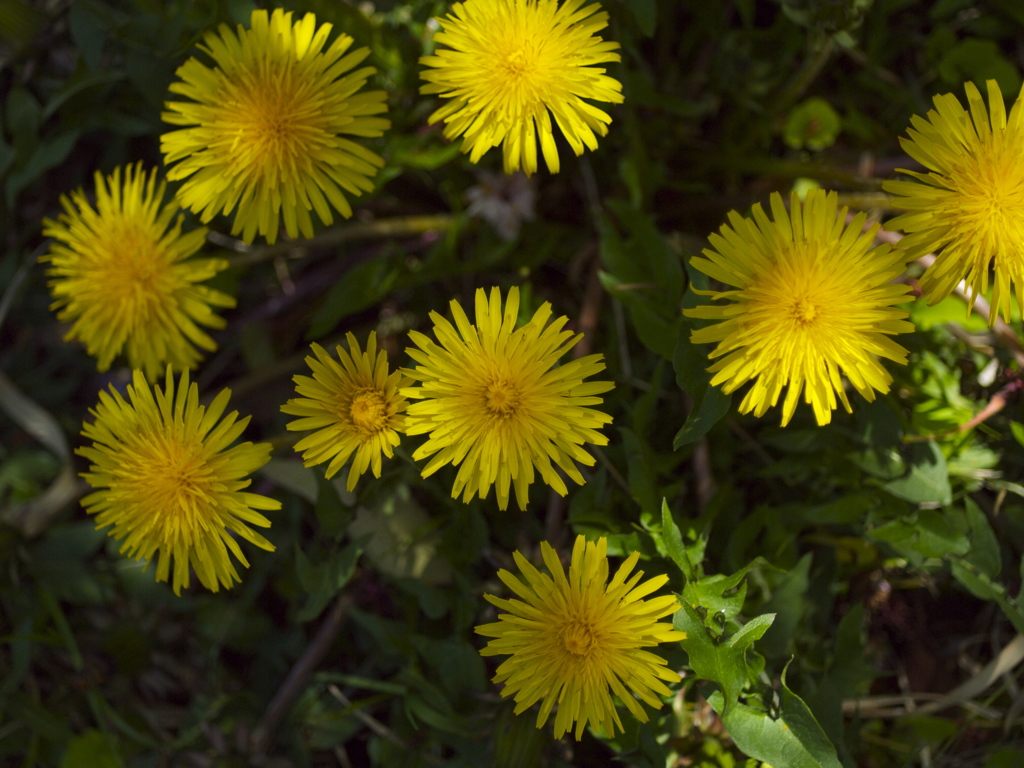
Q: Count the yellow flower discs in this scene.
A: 9